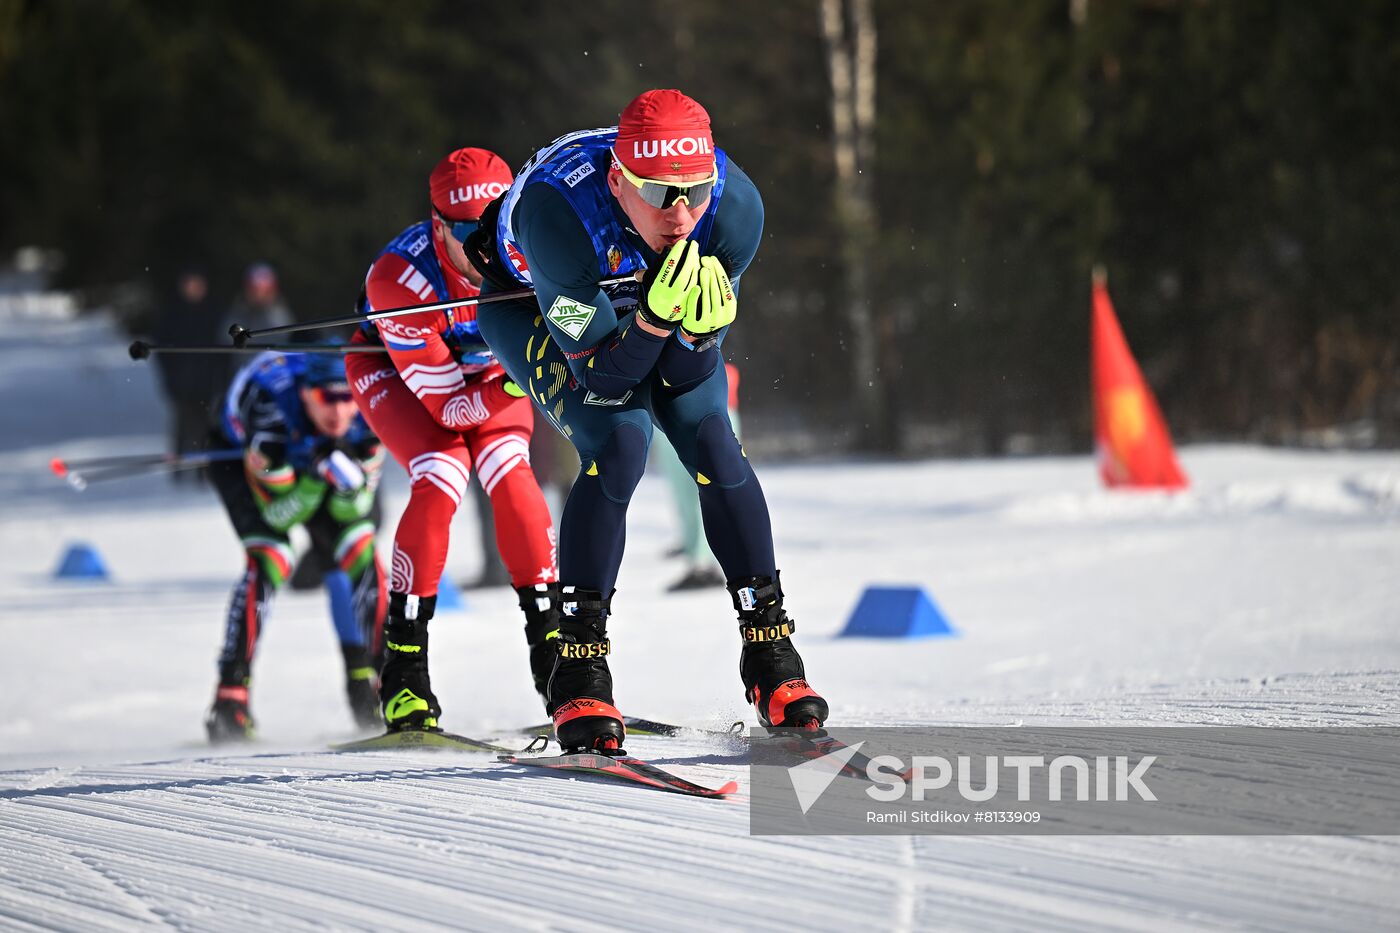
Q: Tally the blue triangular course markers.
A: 3